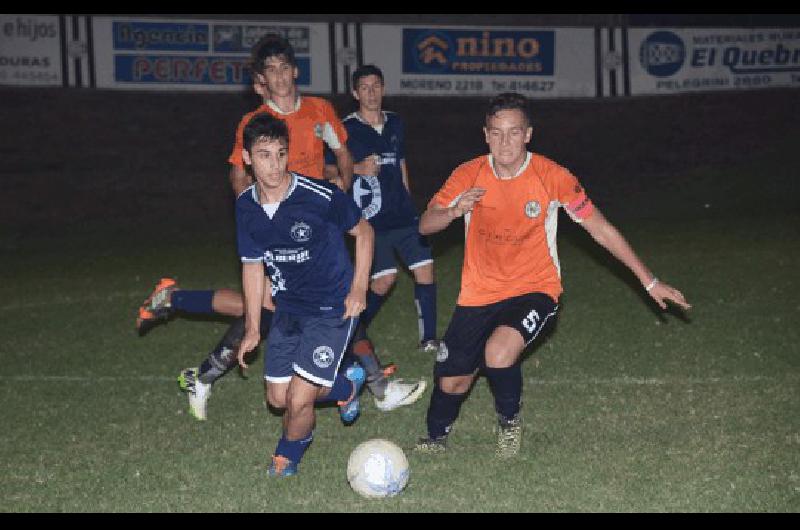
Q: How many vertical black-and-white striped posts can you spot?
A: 3